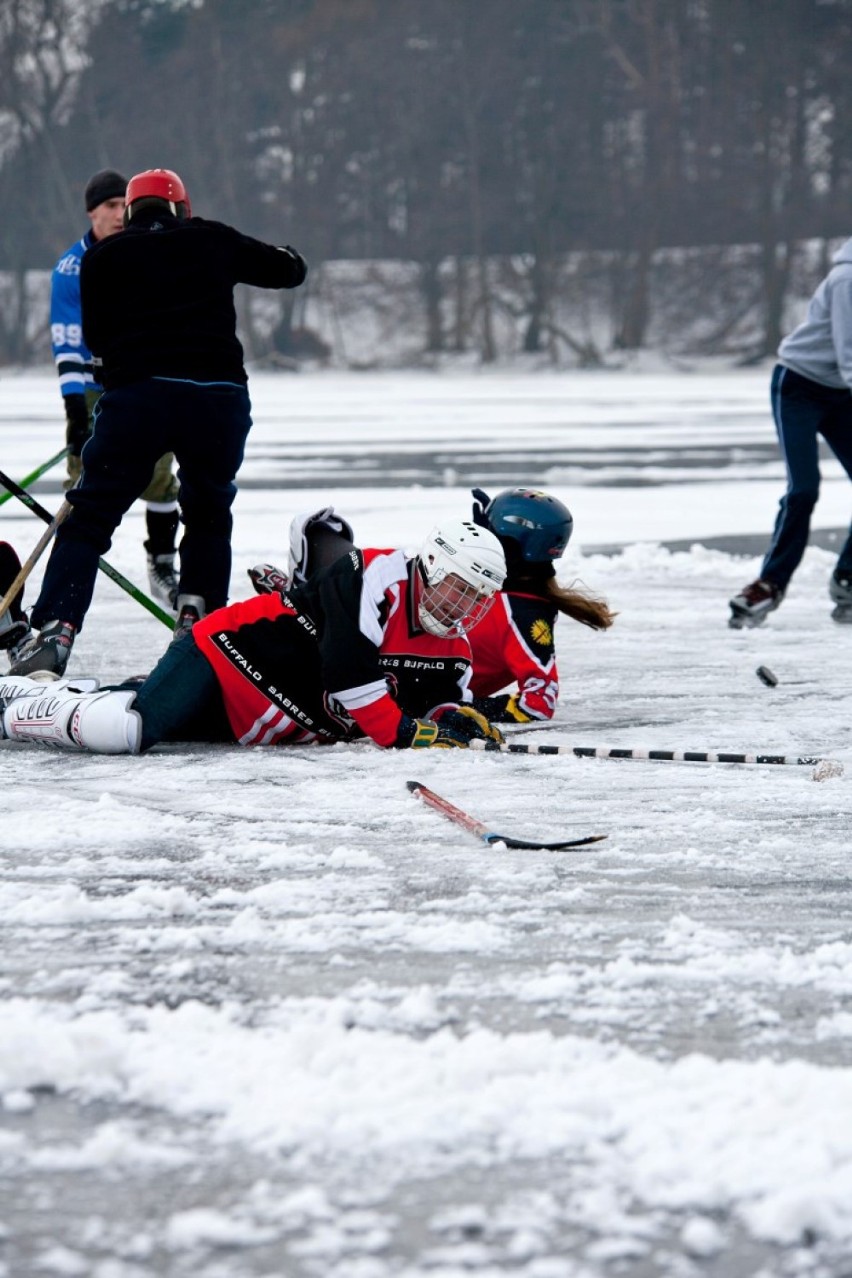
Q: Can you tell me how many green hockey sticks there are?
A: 2